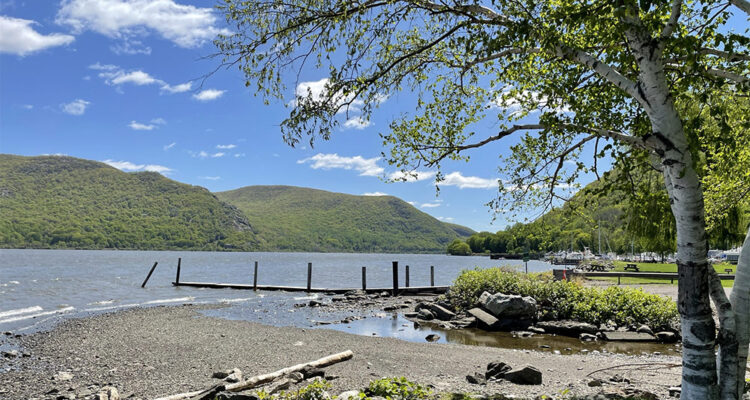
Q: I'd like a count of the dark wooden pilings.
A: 8